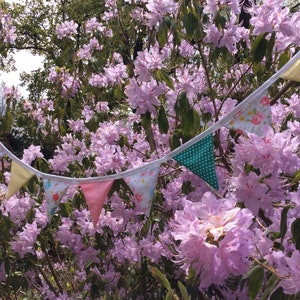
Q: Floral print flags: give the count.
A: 3